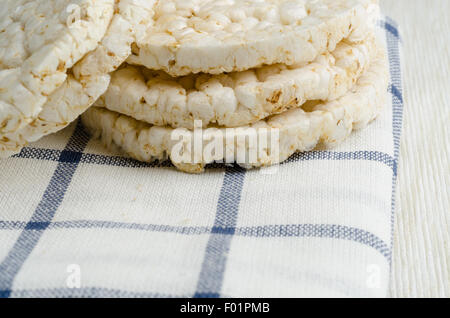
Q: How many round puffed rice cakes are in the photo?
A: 5